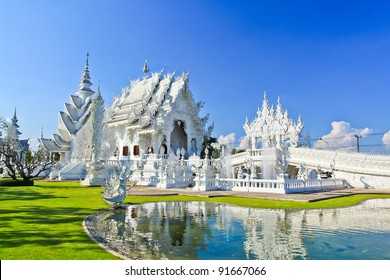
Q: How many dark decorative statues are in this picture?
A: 0